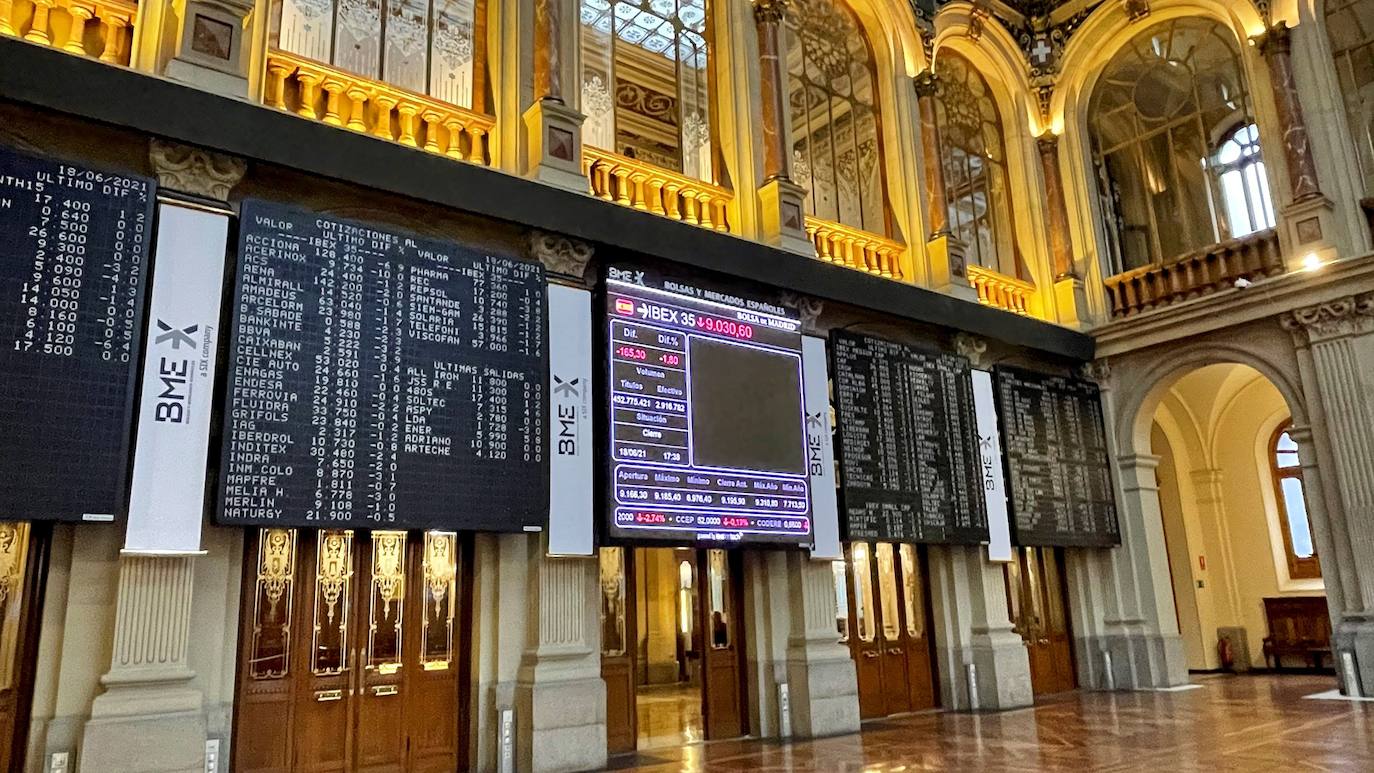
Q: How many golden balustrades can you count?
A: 5